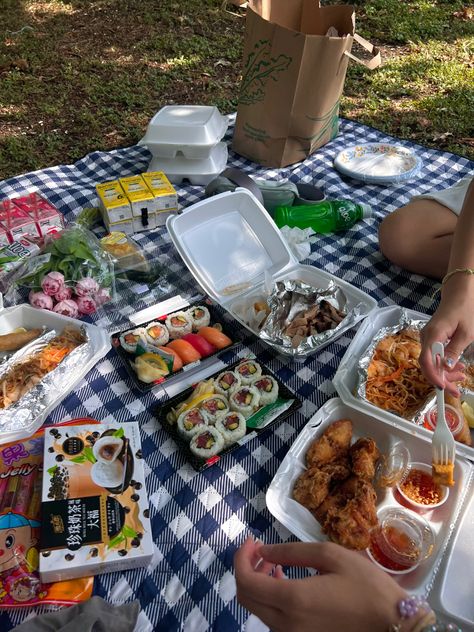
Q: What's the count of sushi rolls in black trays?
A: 12